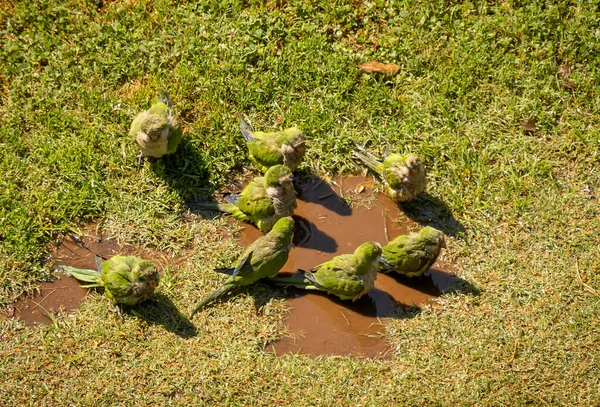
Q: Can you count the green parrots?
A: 8